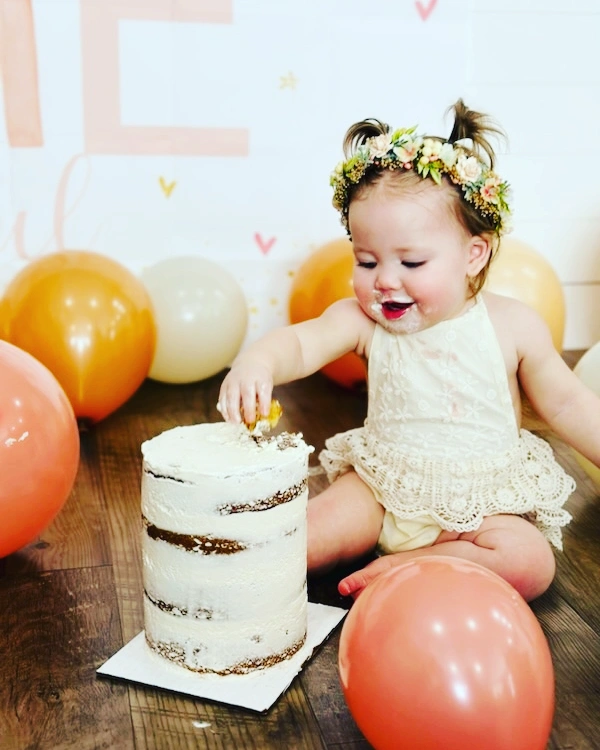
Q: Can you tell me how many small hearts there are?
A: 3